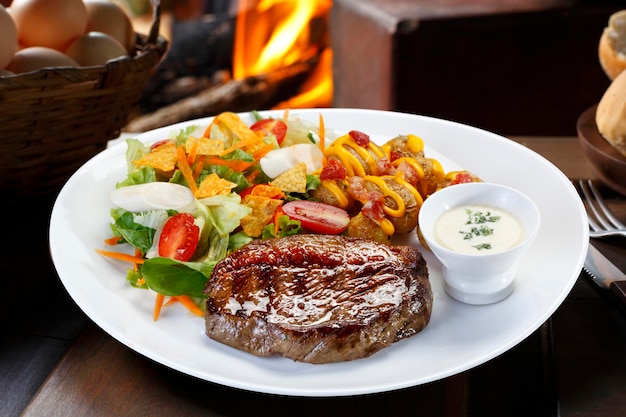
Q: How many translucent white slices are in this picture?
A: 2